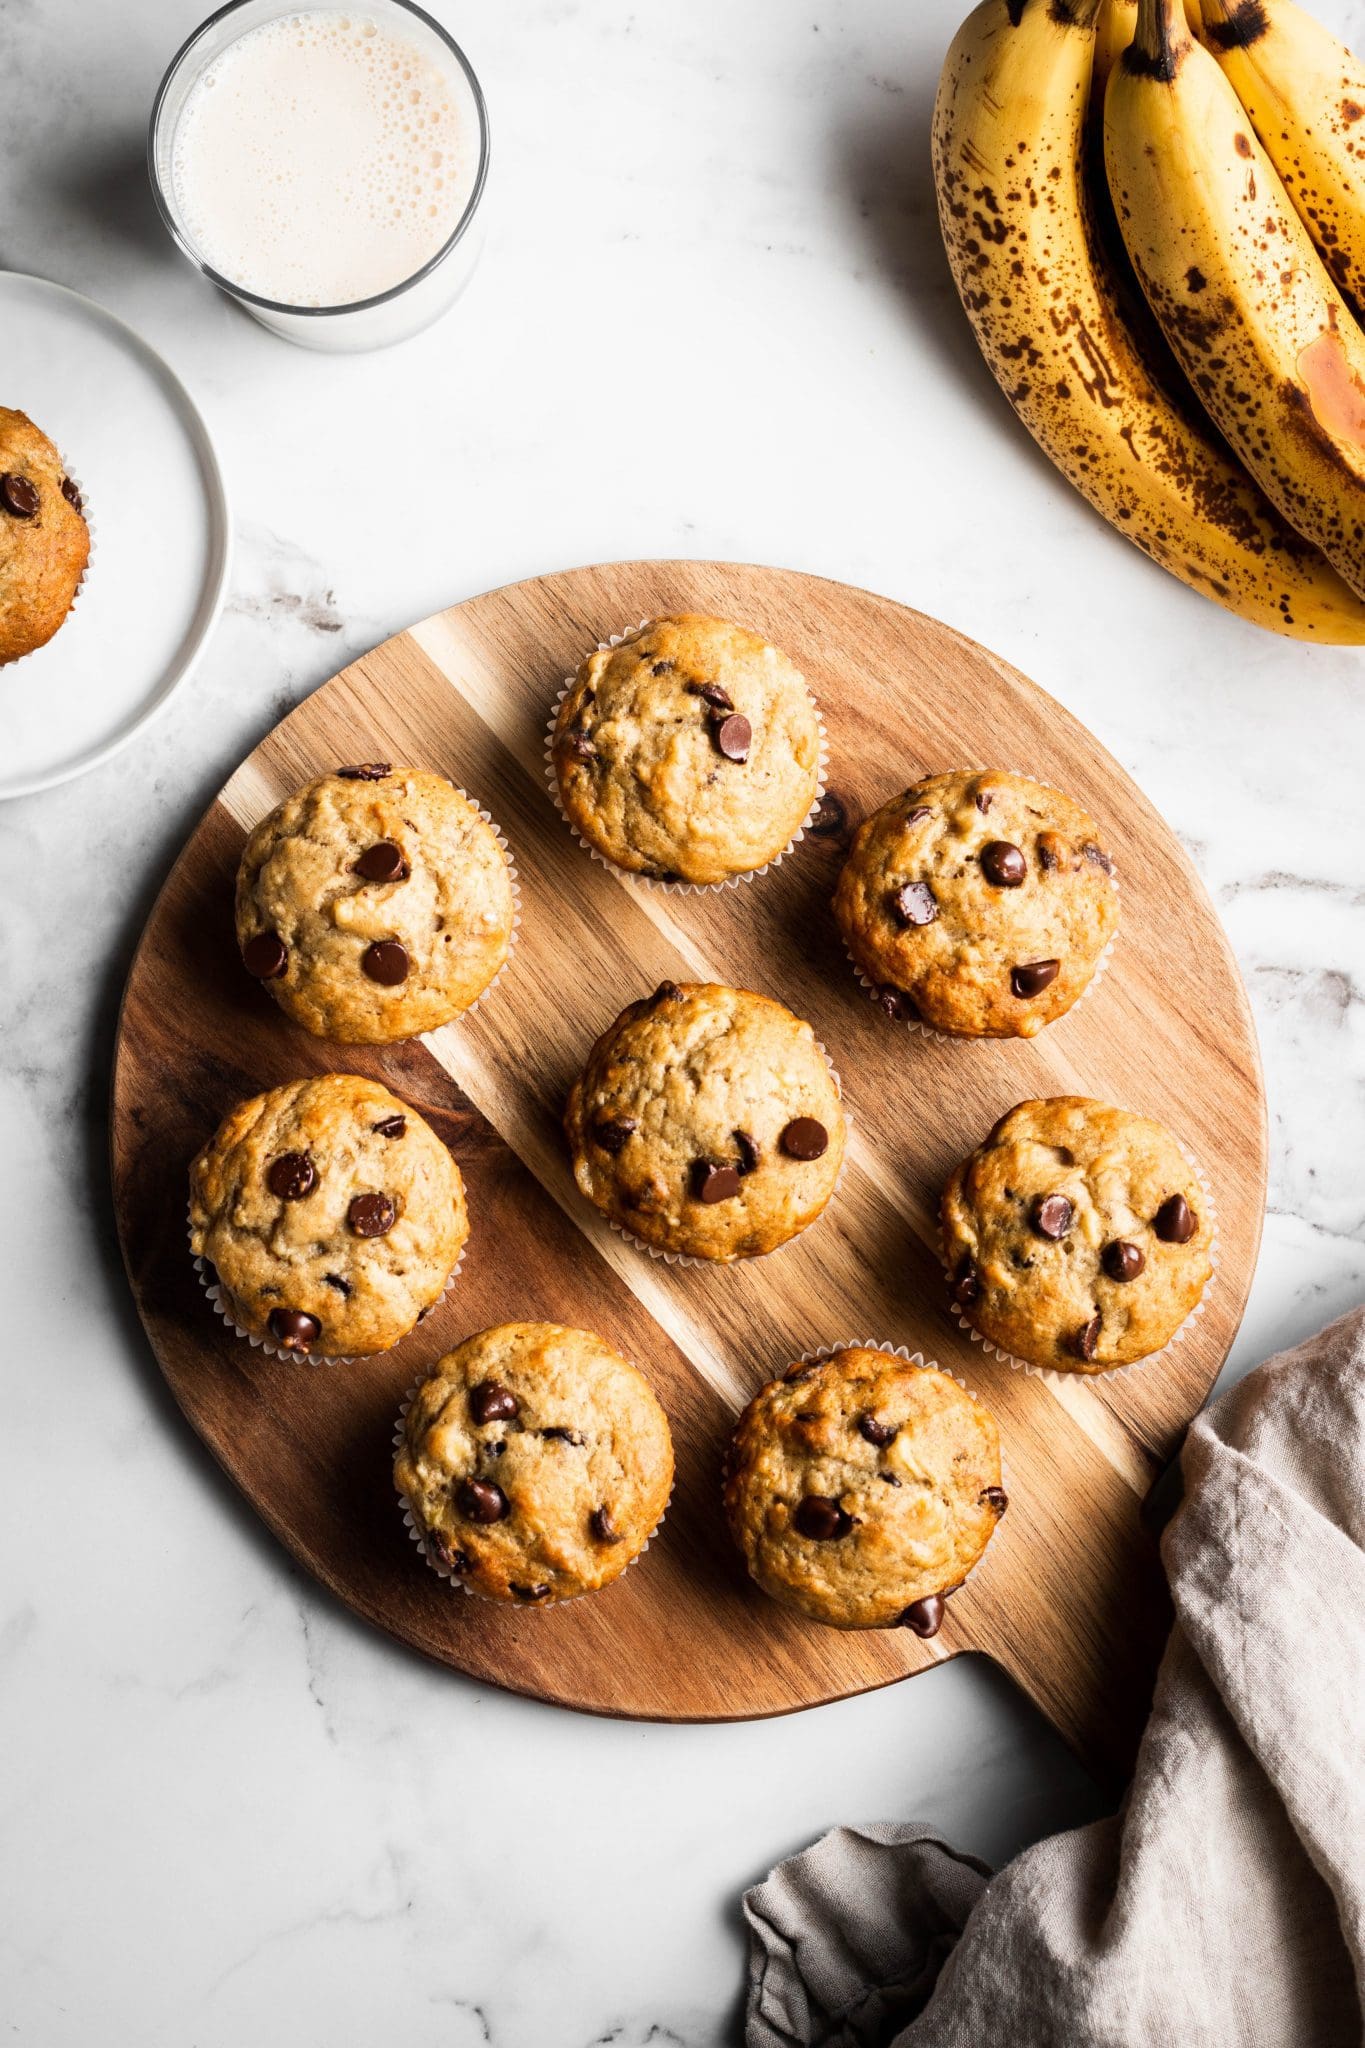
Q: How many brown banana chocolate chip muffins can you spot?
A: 9